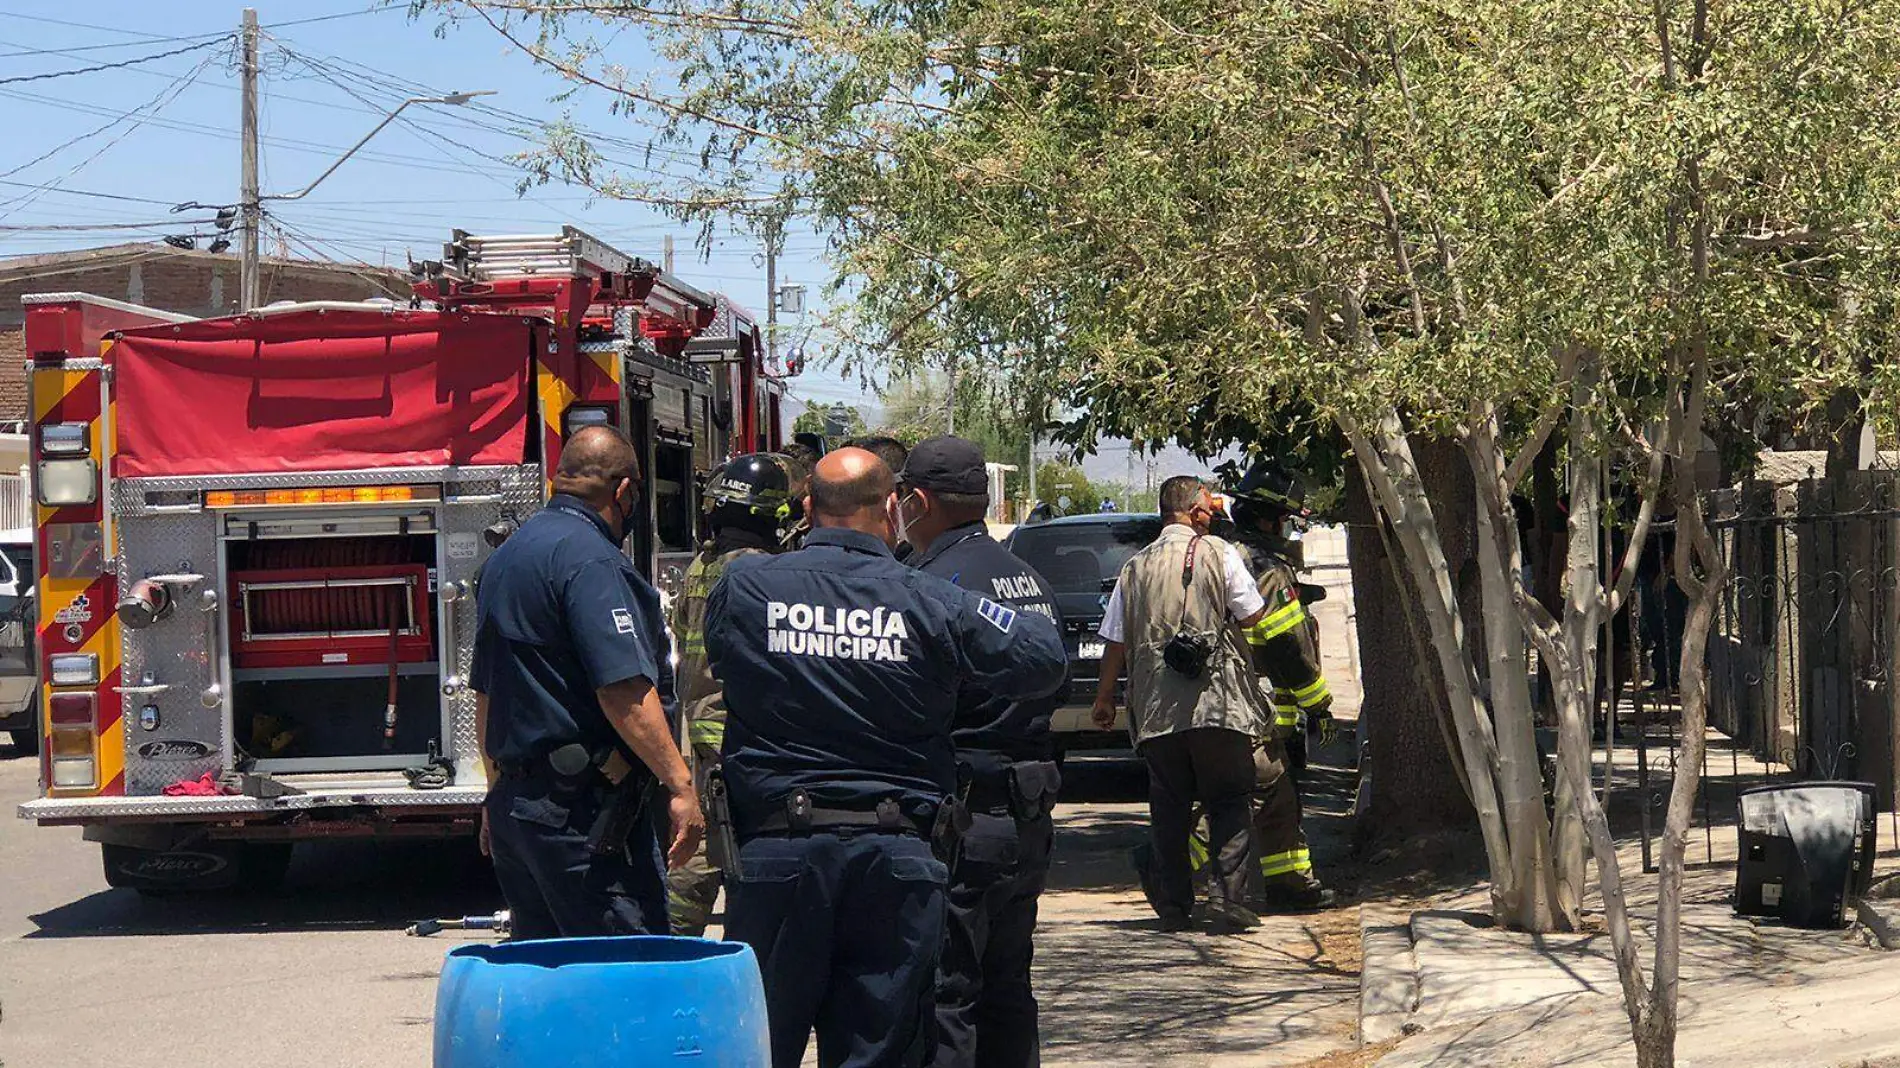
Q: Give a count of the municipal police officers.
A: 3